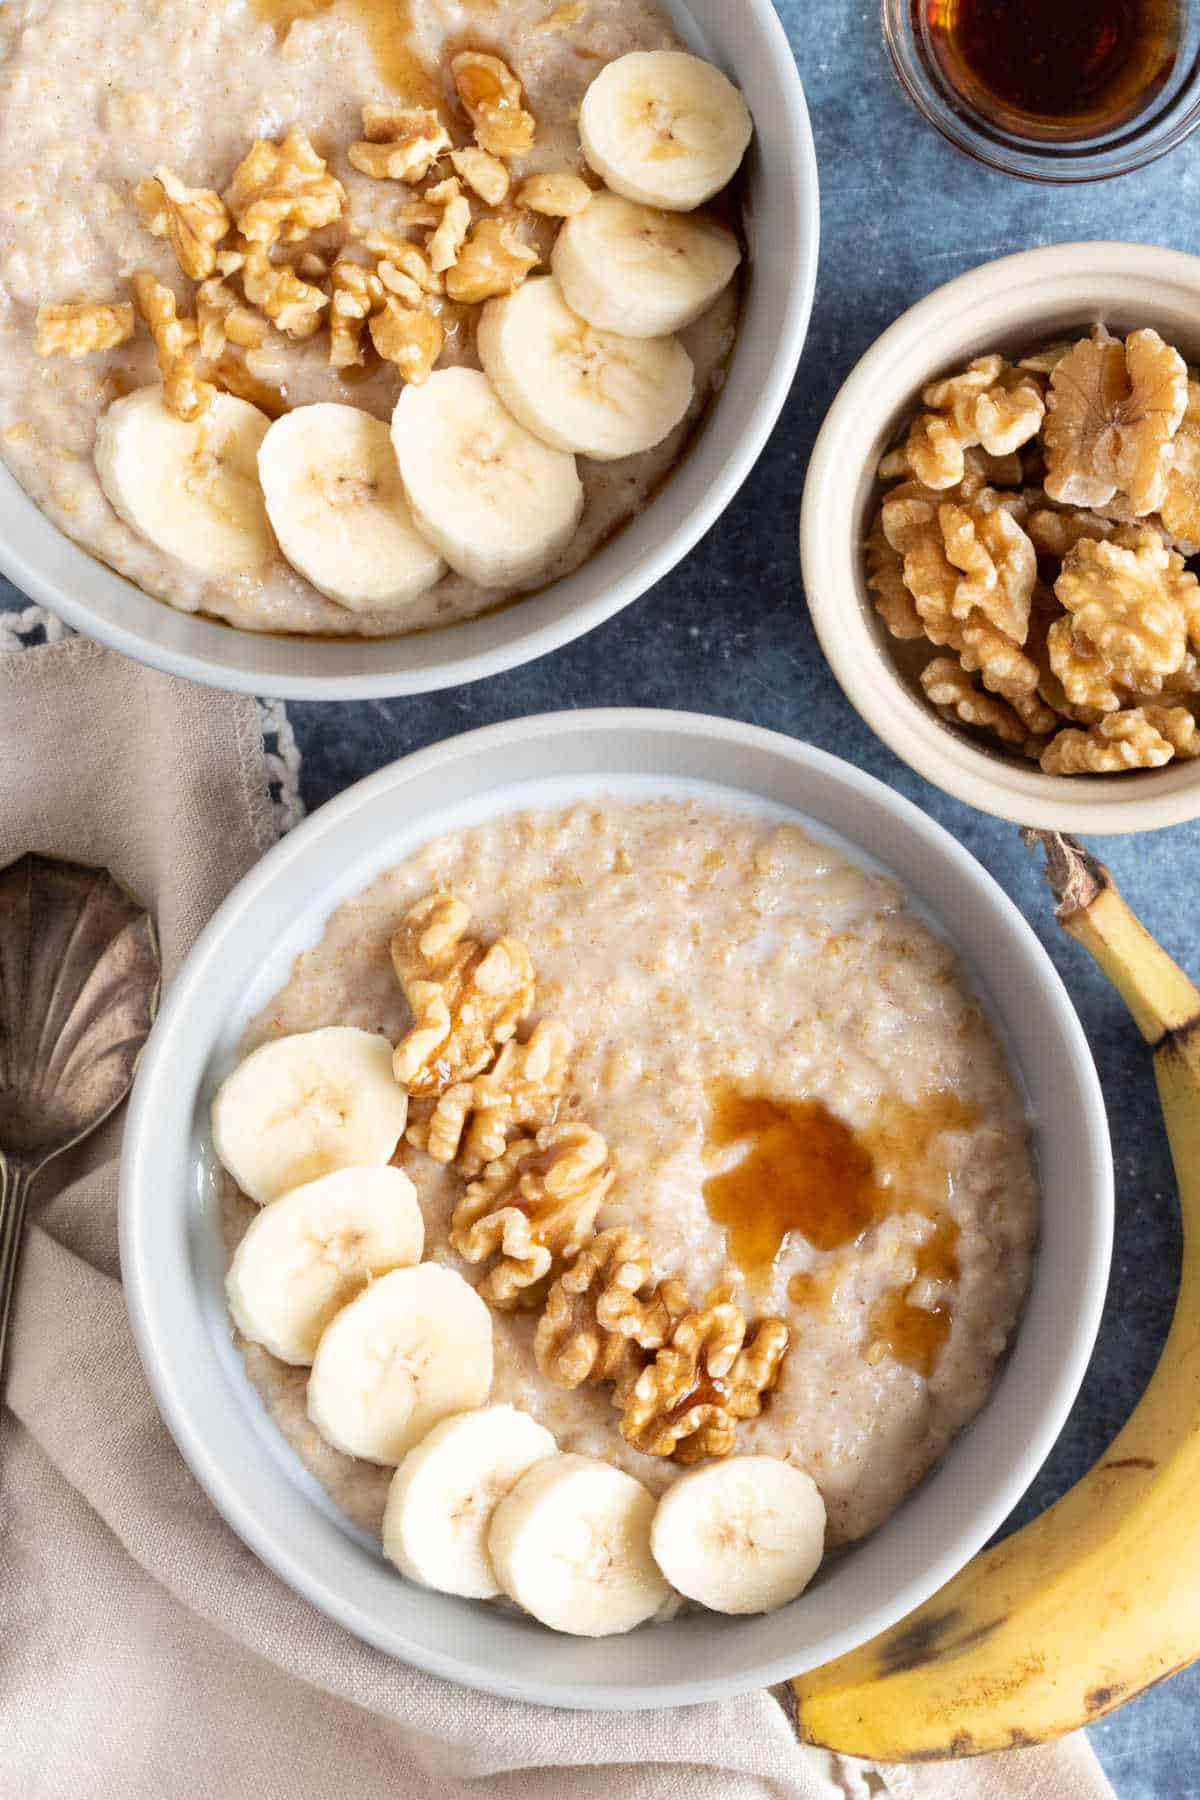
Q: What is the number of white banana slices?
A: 12